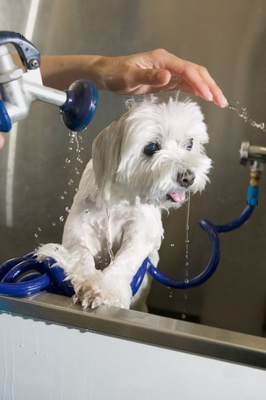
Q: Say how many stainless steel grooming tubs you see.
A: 1